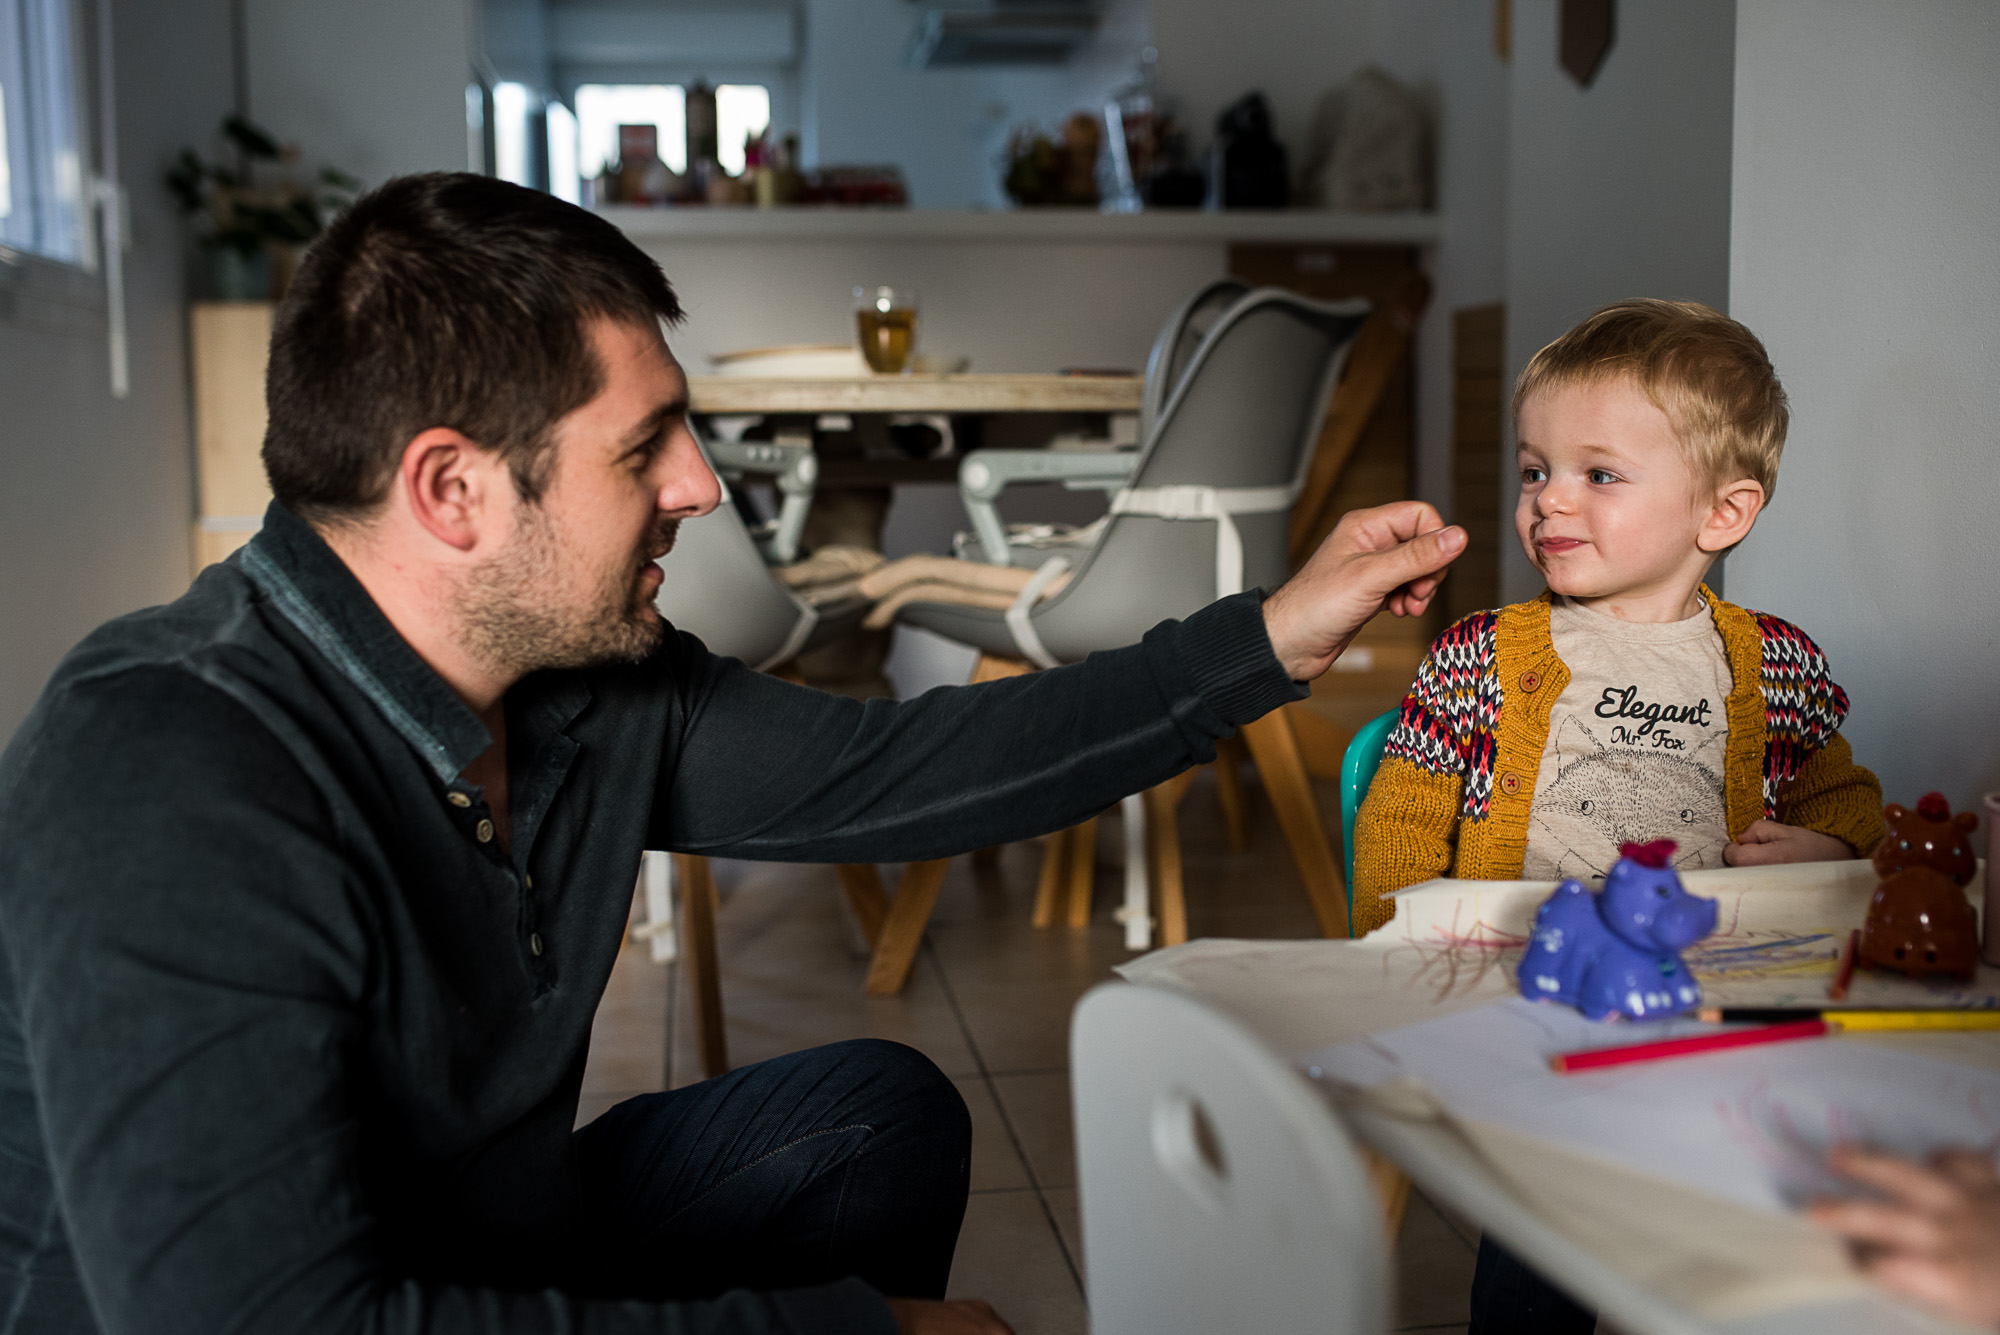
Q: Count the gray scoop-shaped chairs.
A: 3